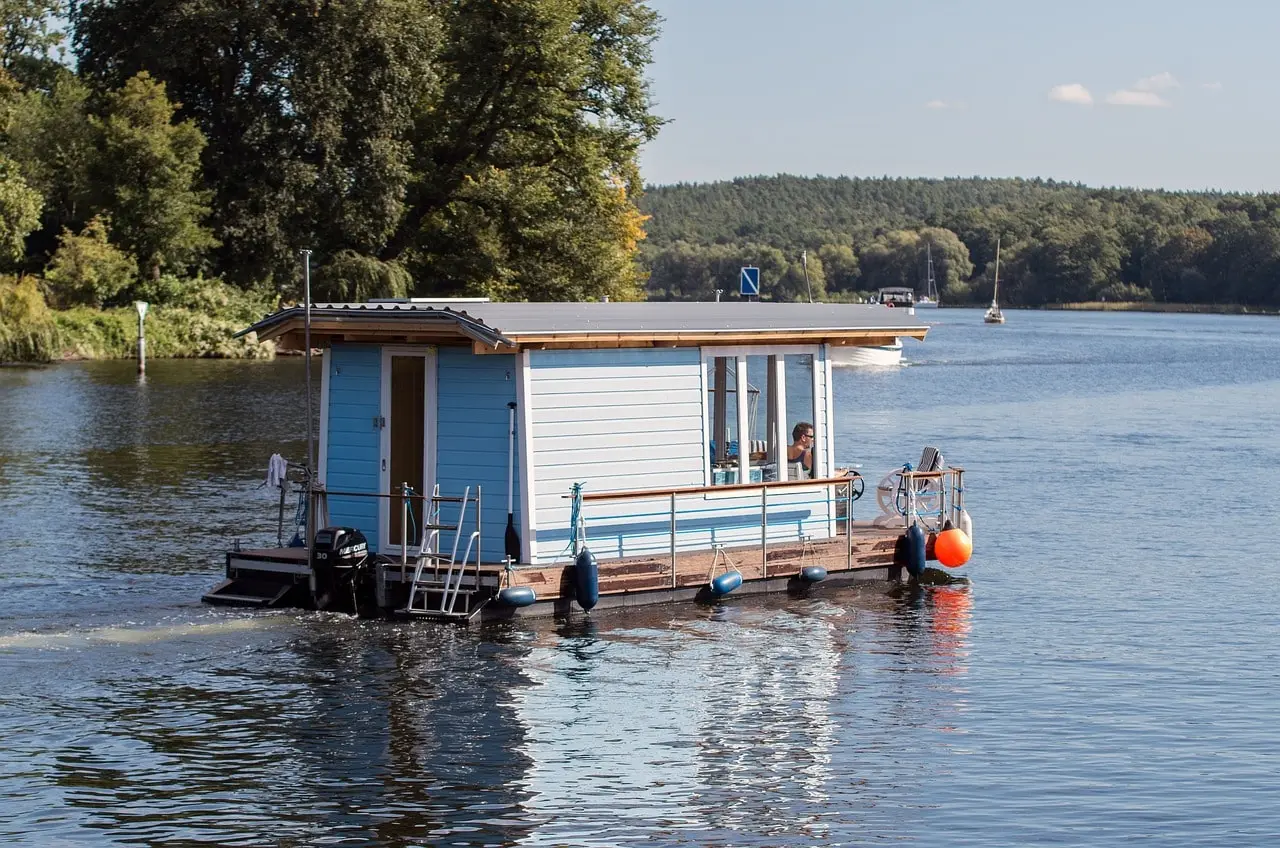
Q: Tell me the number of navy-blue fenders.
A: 5